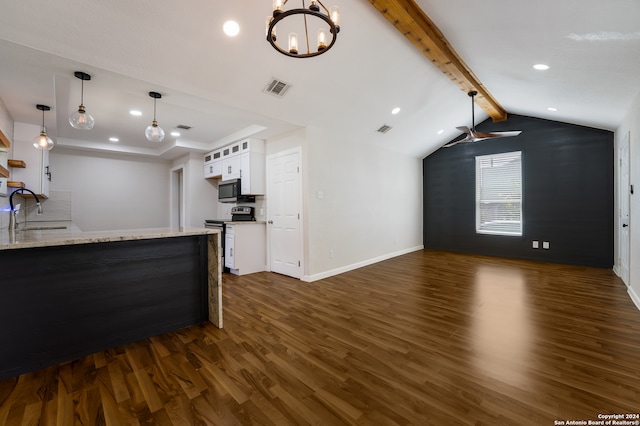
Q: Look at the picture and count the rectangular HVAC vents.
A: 3